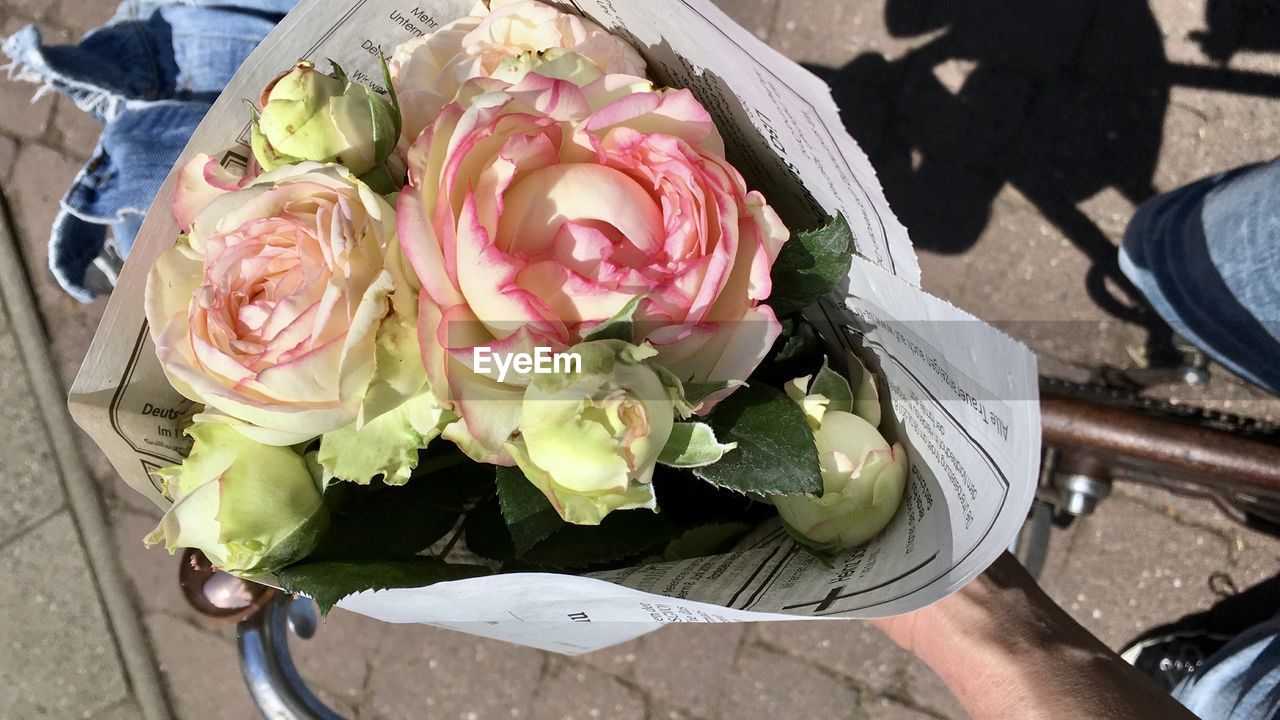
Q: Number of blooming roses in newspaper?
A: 3